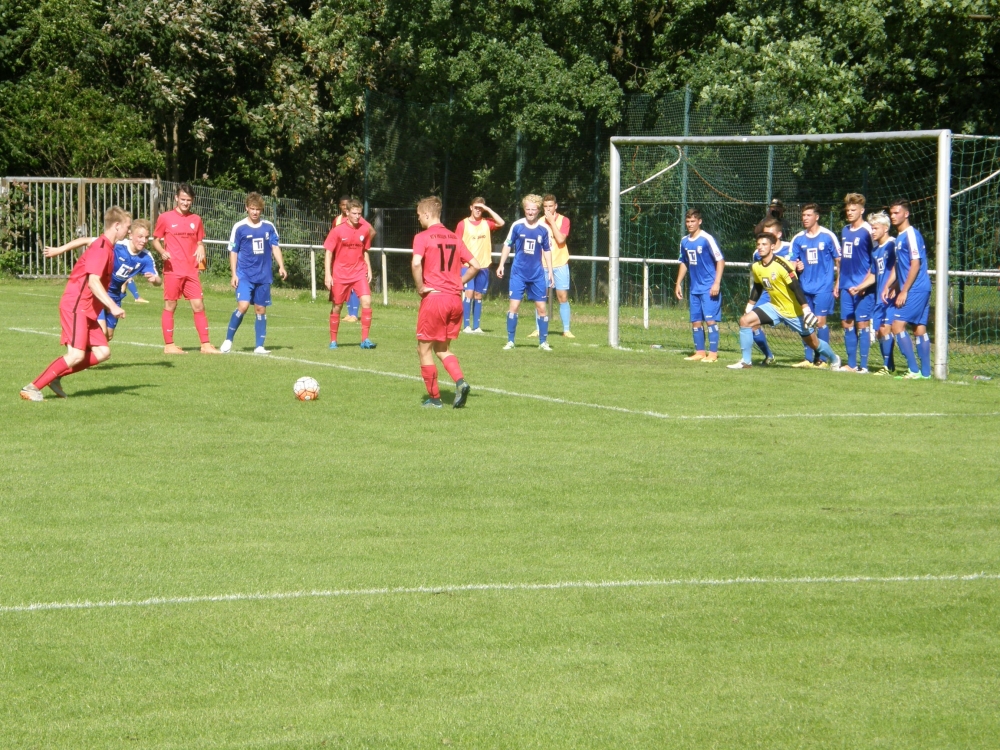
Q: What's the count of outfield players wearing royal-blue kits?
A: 9